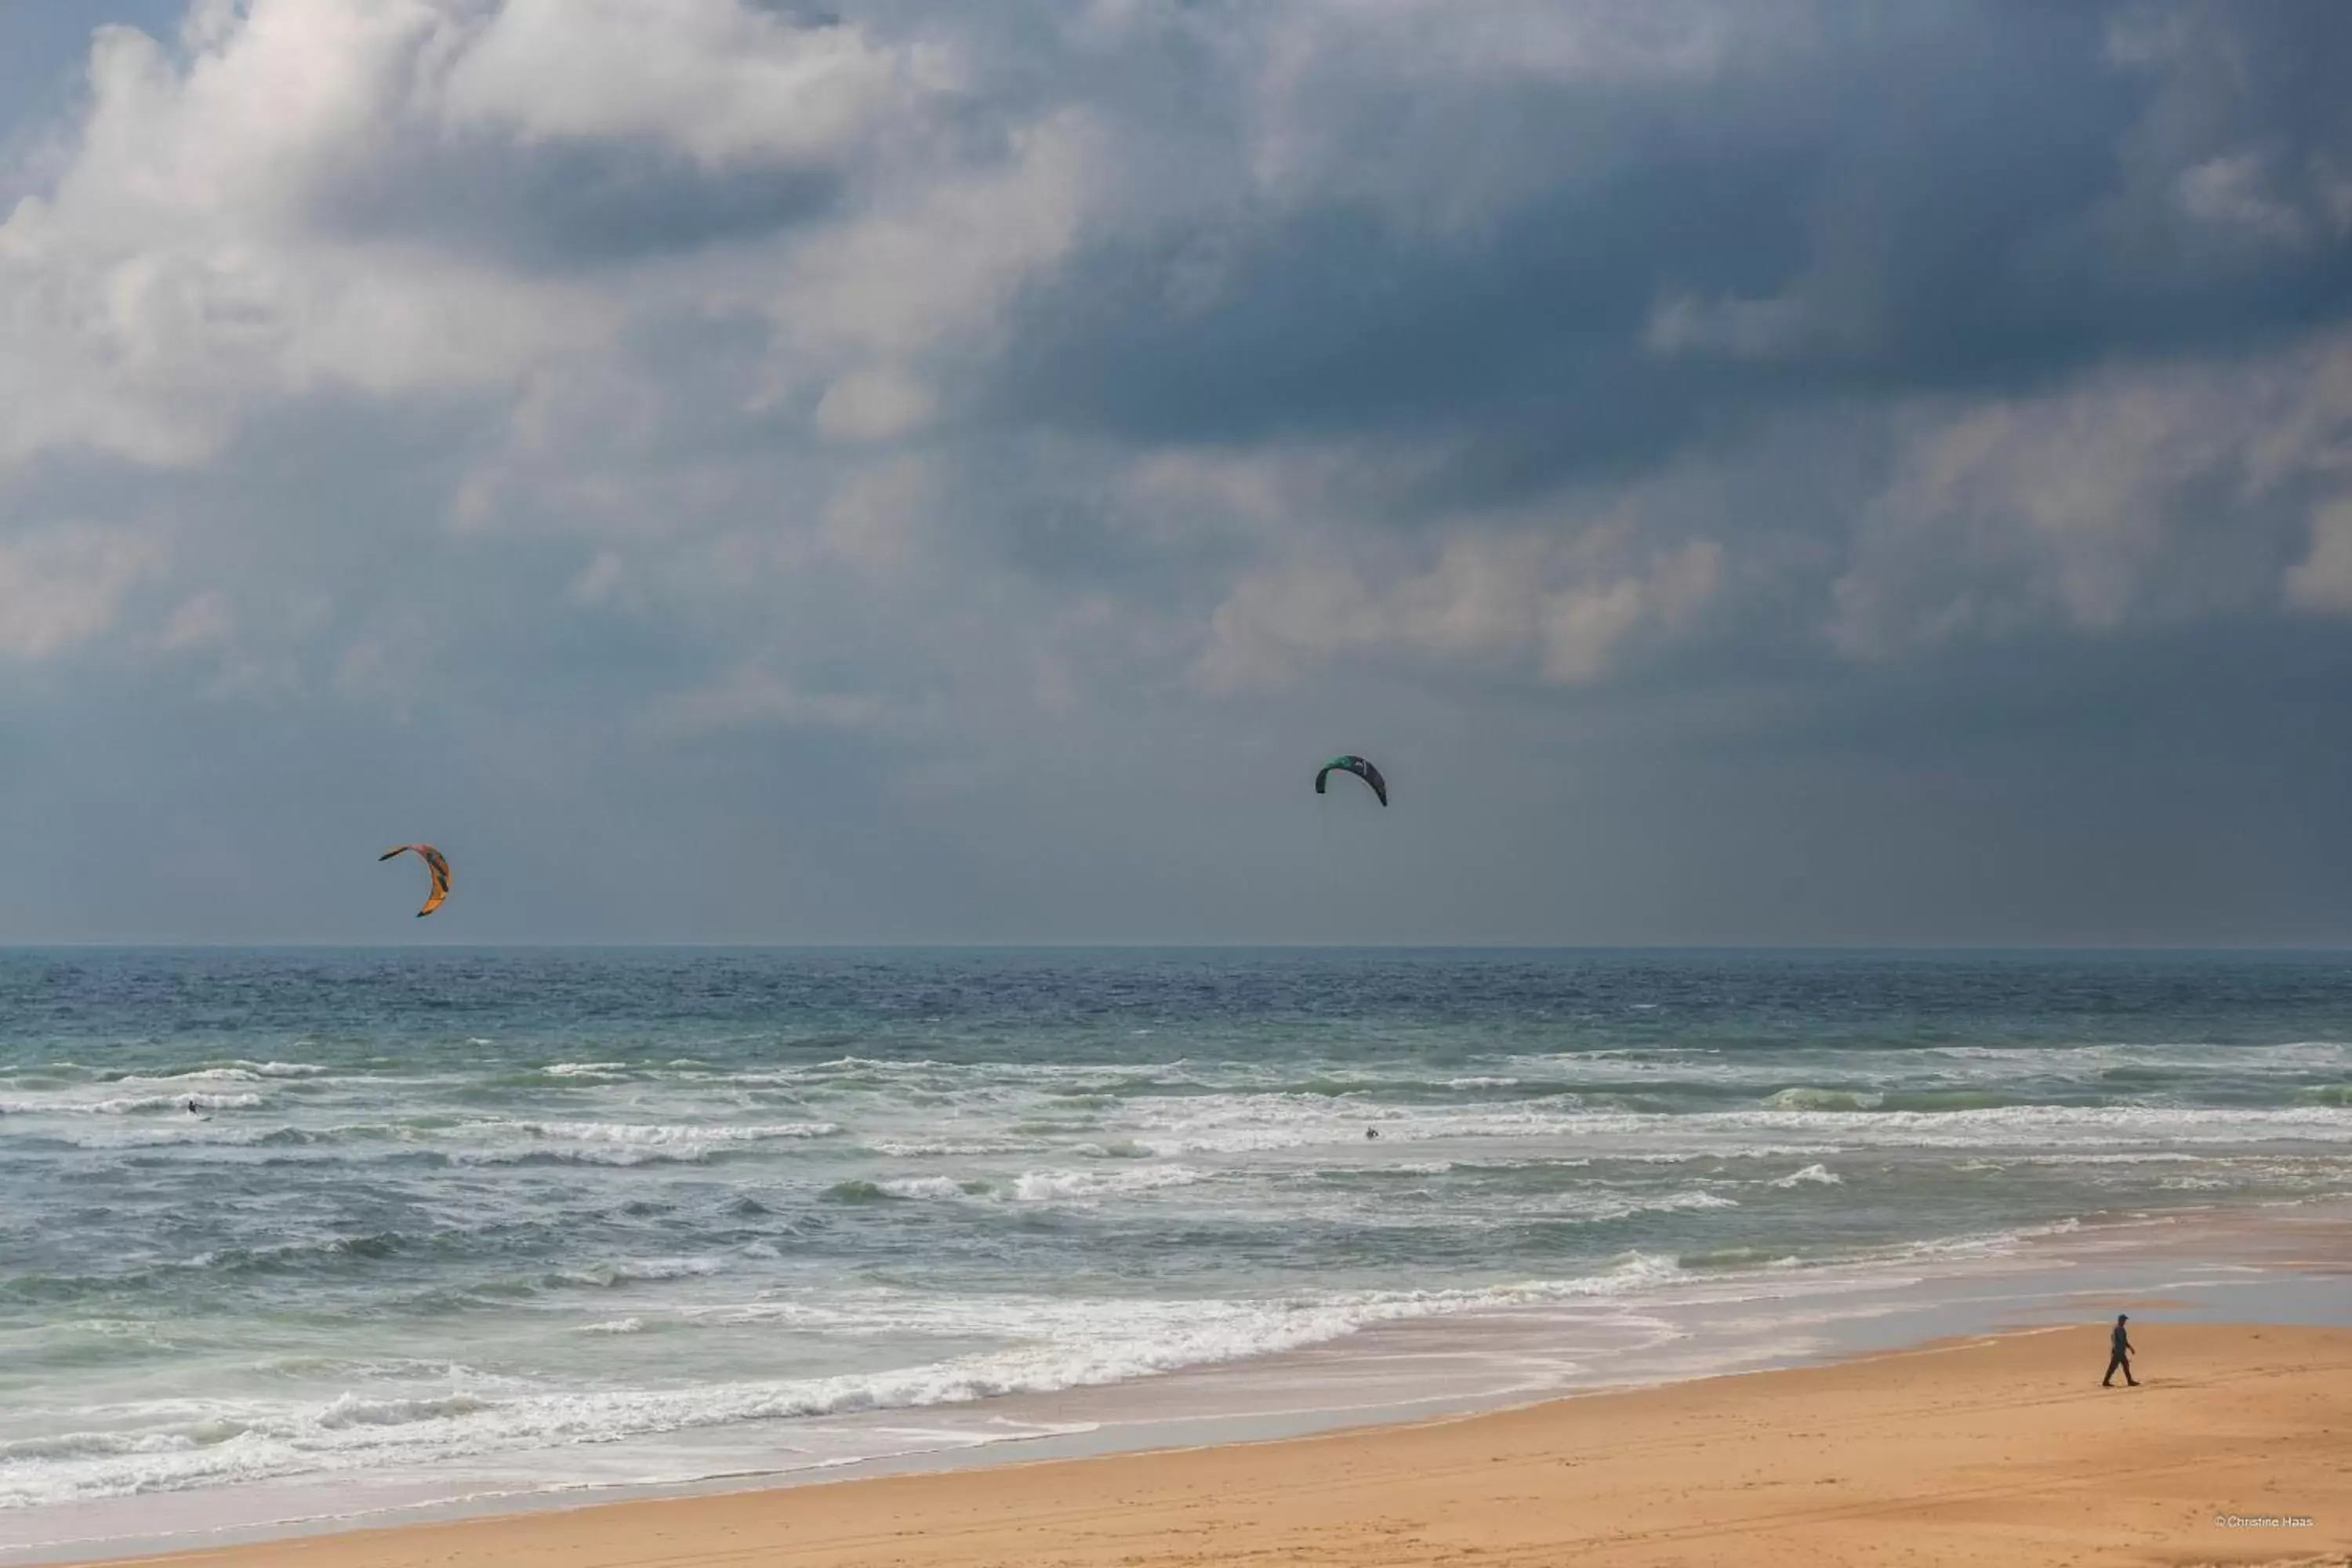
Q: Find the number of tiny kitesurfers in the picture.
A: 2